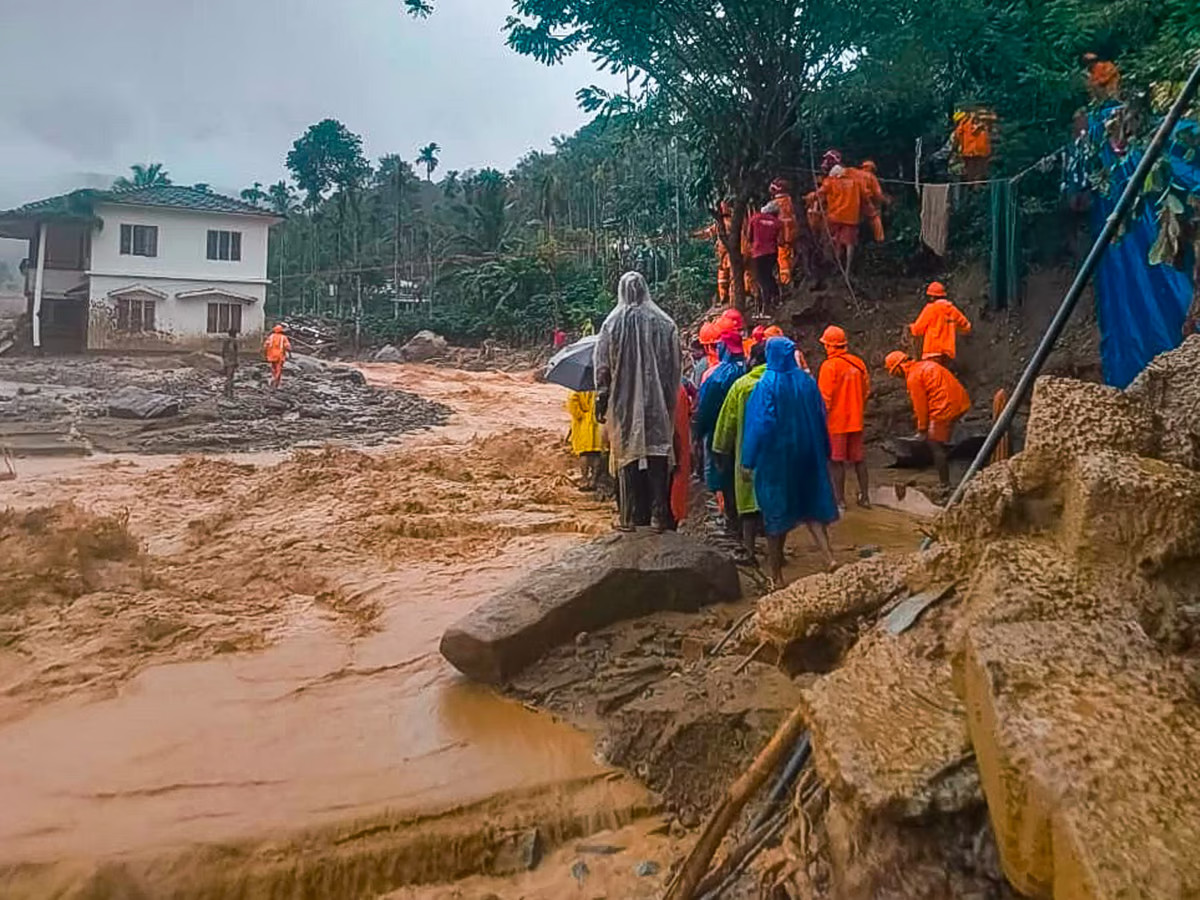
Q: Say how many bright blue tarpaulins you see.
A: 1